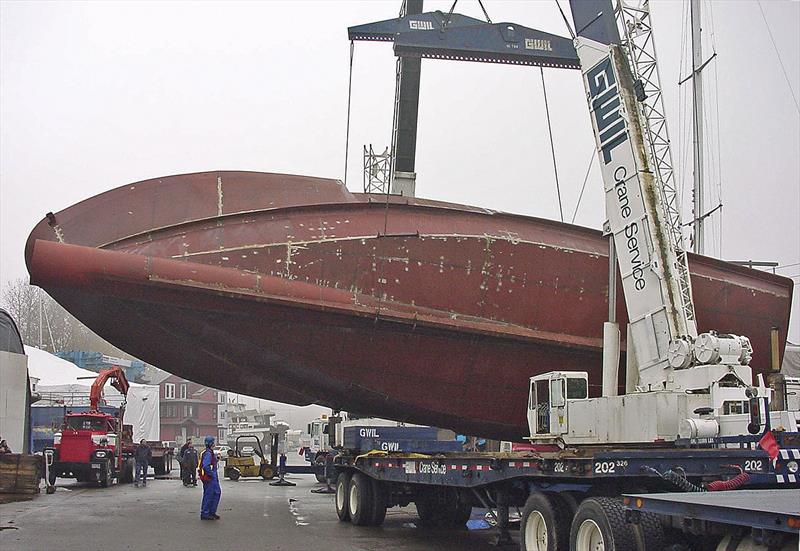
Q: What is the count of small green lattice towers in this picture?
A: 0